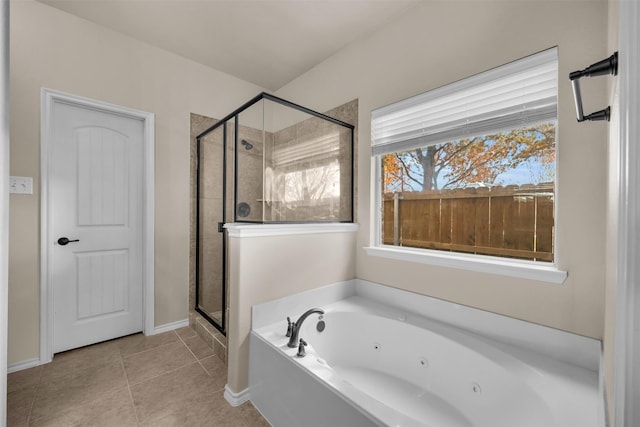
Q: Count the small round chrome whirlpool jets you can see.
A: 3